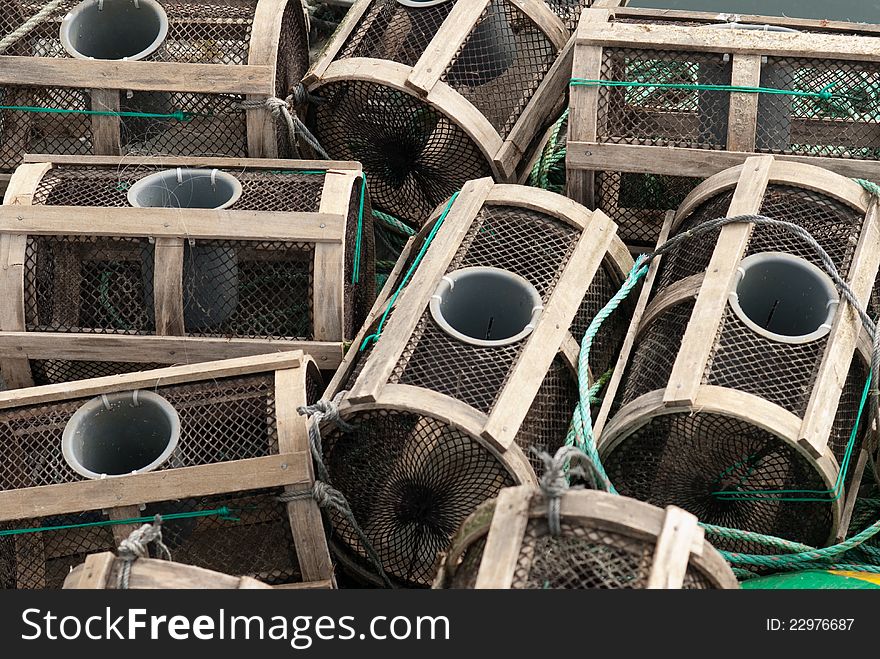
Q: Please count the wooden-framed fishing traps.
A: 9